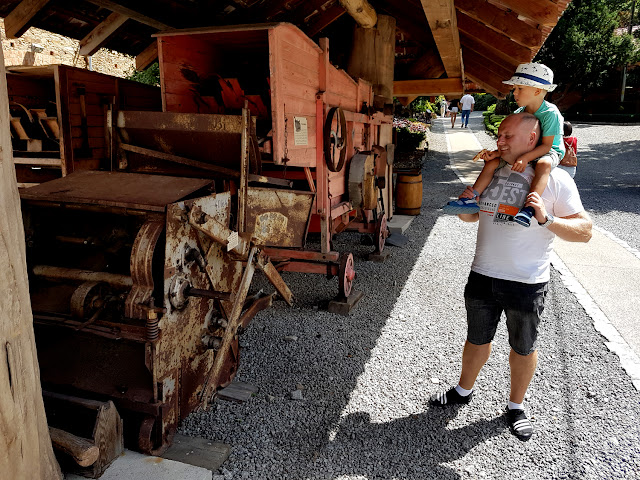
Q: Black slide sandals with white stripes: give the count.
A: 2